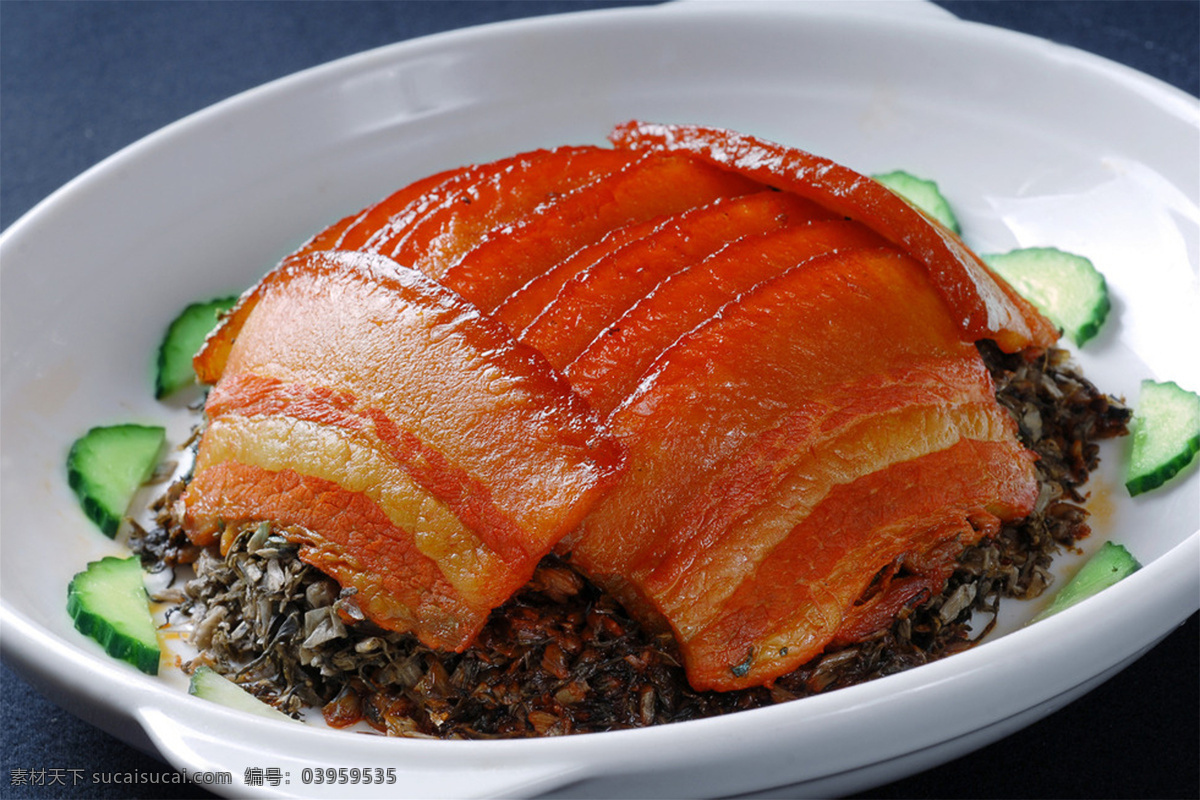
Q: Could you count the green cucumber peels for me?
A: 8